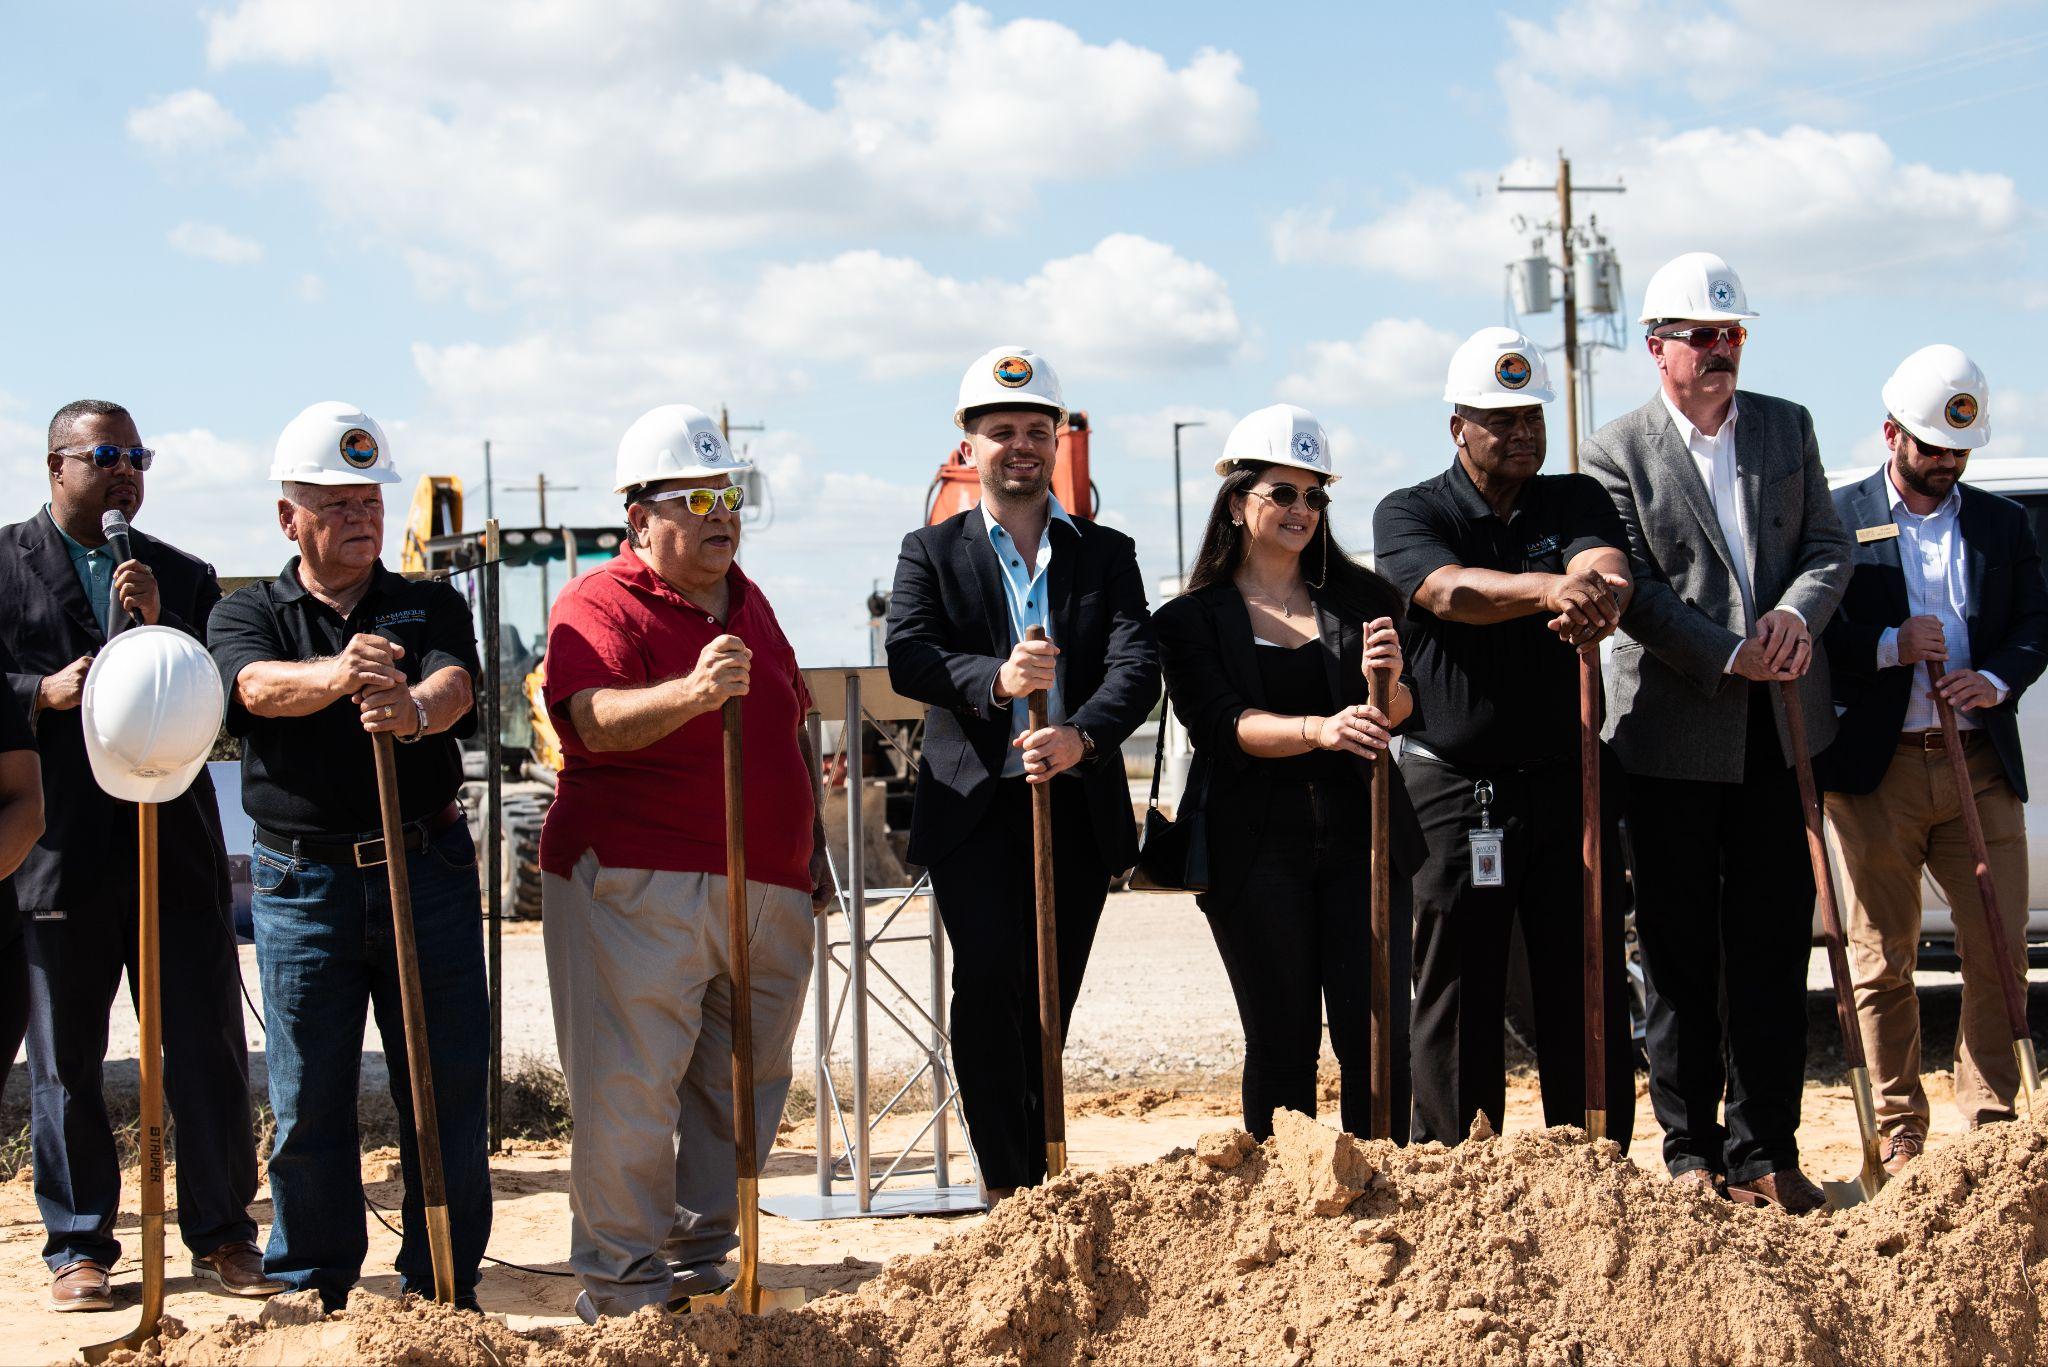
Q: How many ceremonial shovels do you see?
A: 8